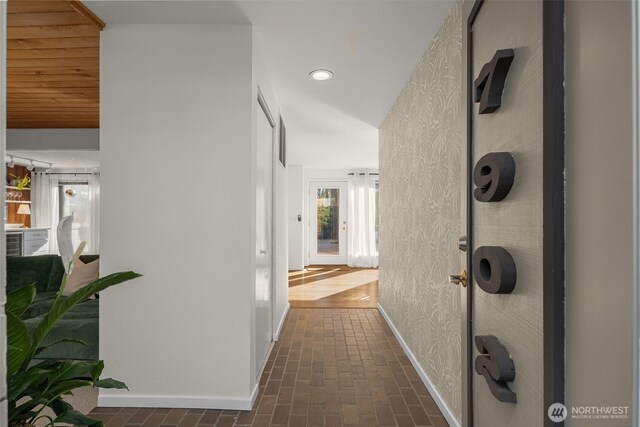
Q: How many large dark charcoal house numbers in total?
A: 4